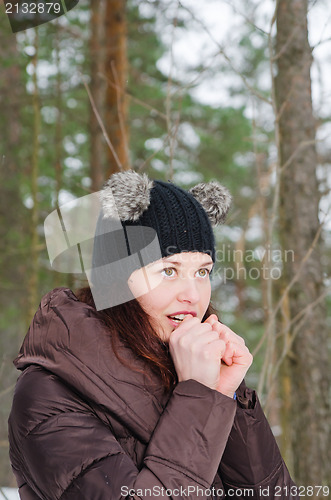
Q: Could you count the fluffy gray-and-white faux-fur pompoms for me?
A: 2